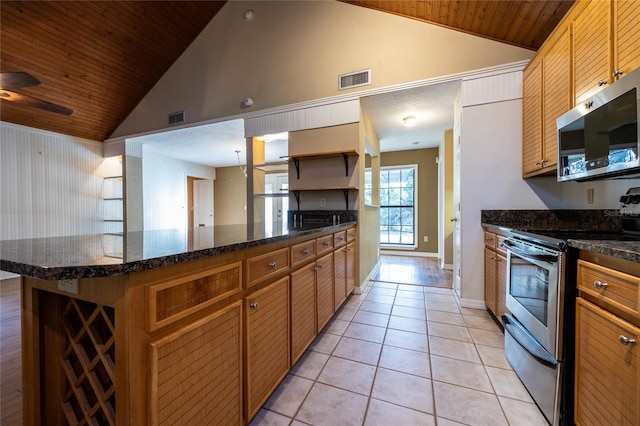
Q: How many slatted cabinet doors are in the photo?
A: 13